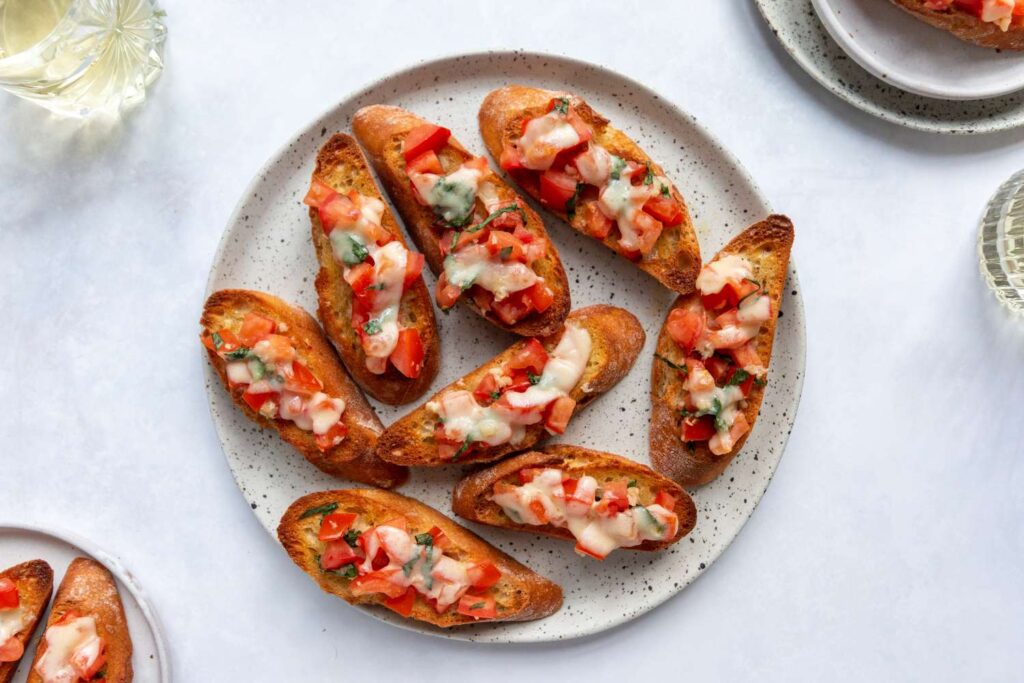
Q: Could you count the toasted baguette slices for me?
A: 11